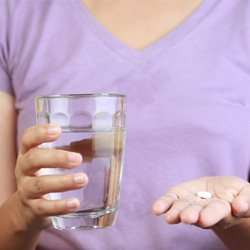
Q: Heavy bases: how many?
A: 1